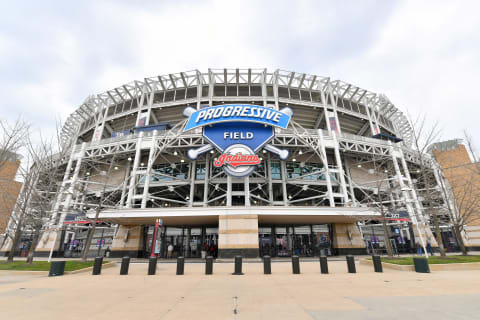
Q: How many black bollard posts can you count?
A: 11